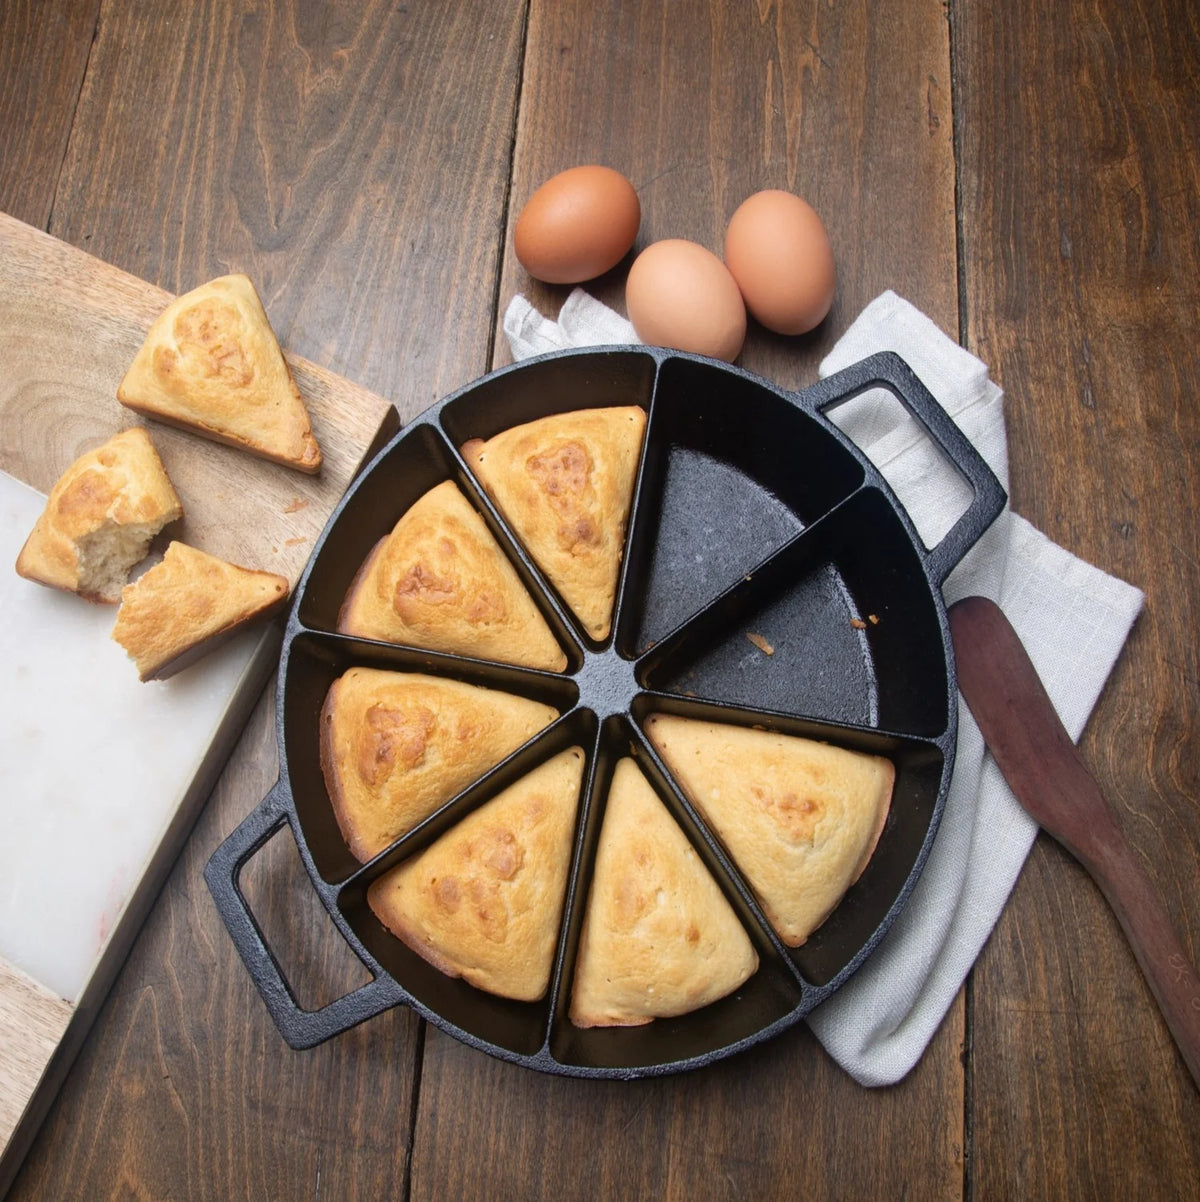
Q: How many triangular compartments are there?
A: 8